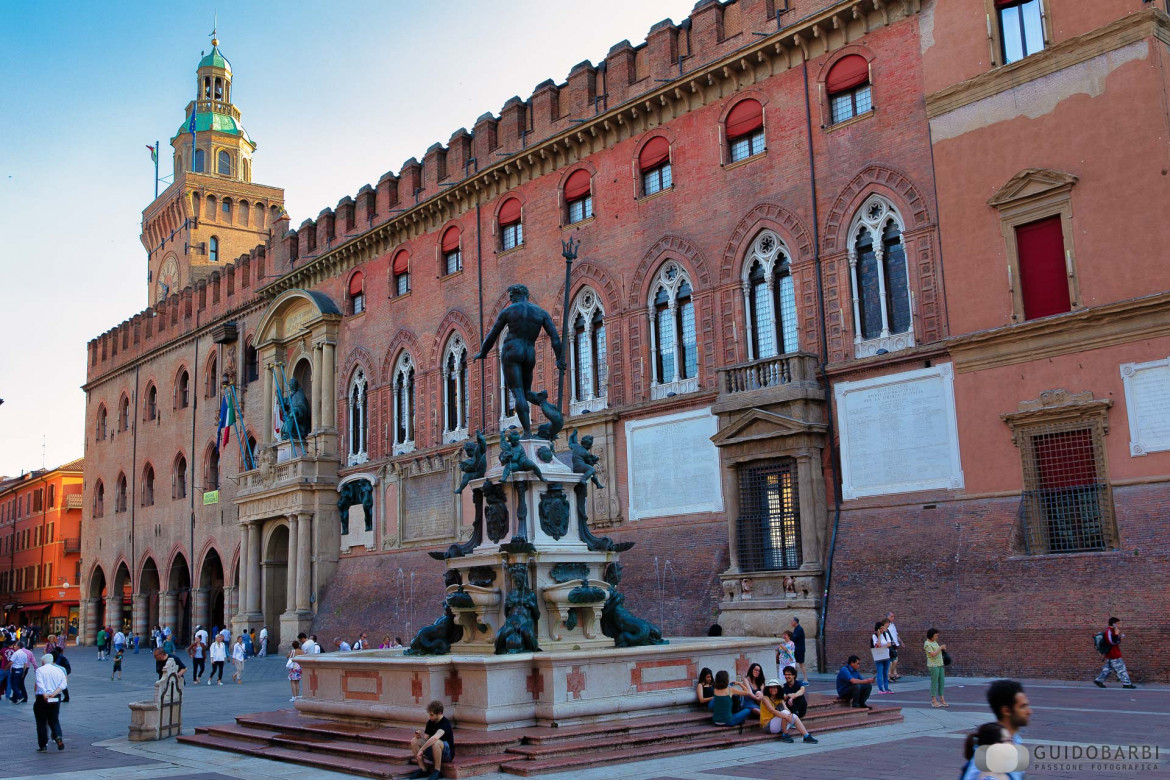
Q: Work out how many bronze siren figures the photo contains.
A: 3